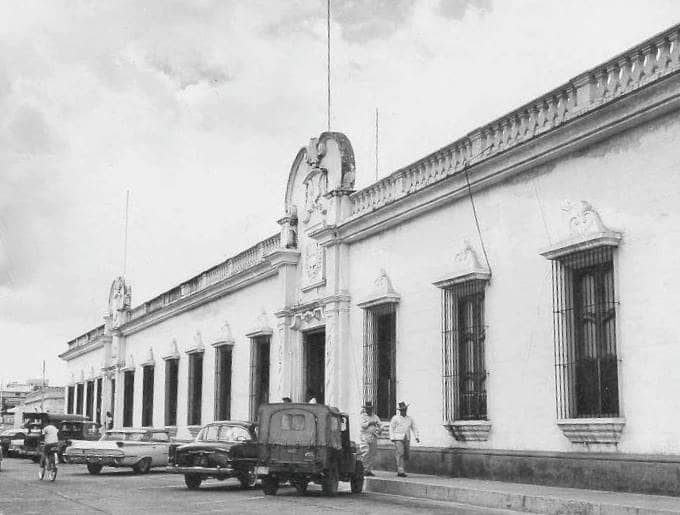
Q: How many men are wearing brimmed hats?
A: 2